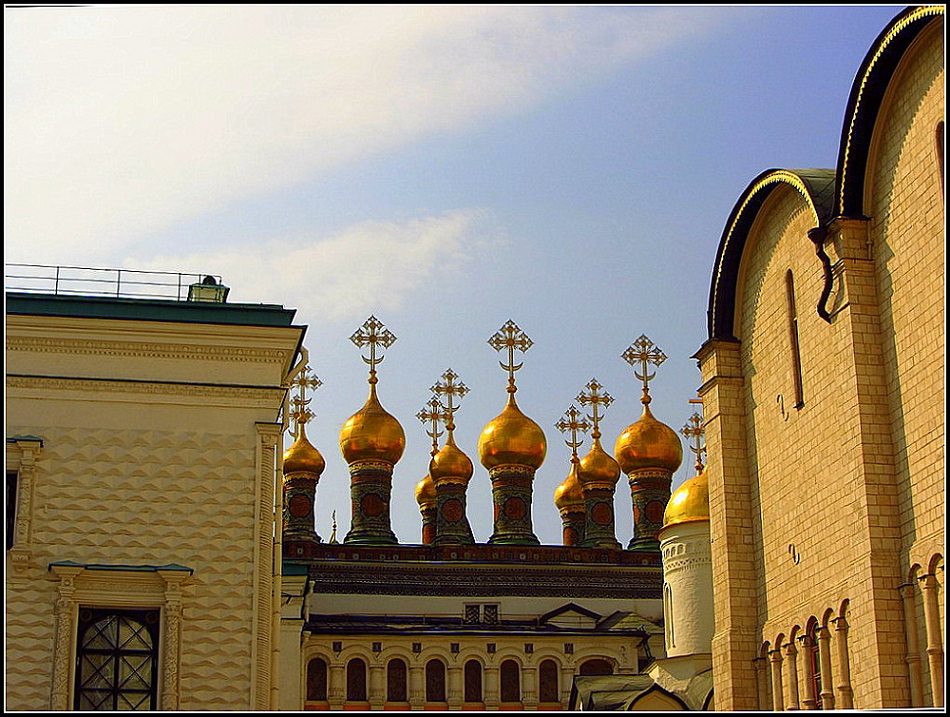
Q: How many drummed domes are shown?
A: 9